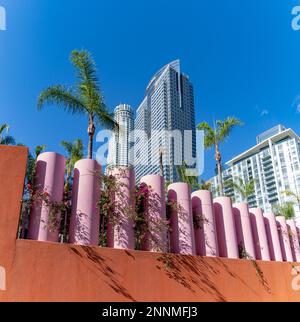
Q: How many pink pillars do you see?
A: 13